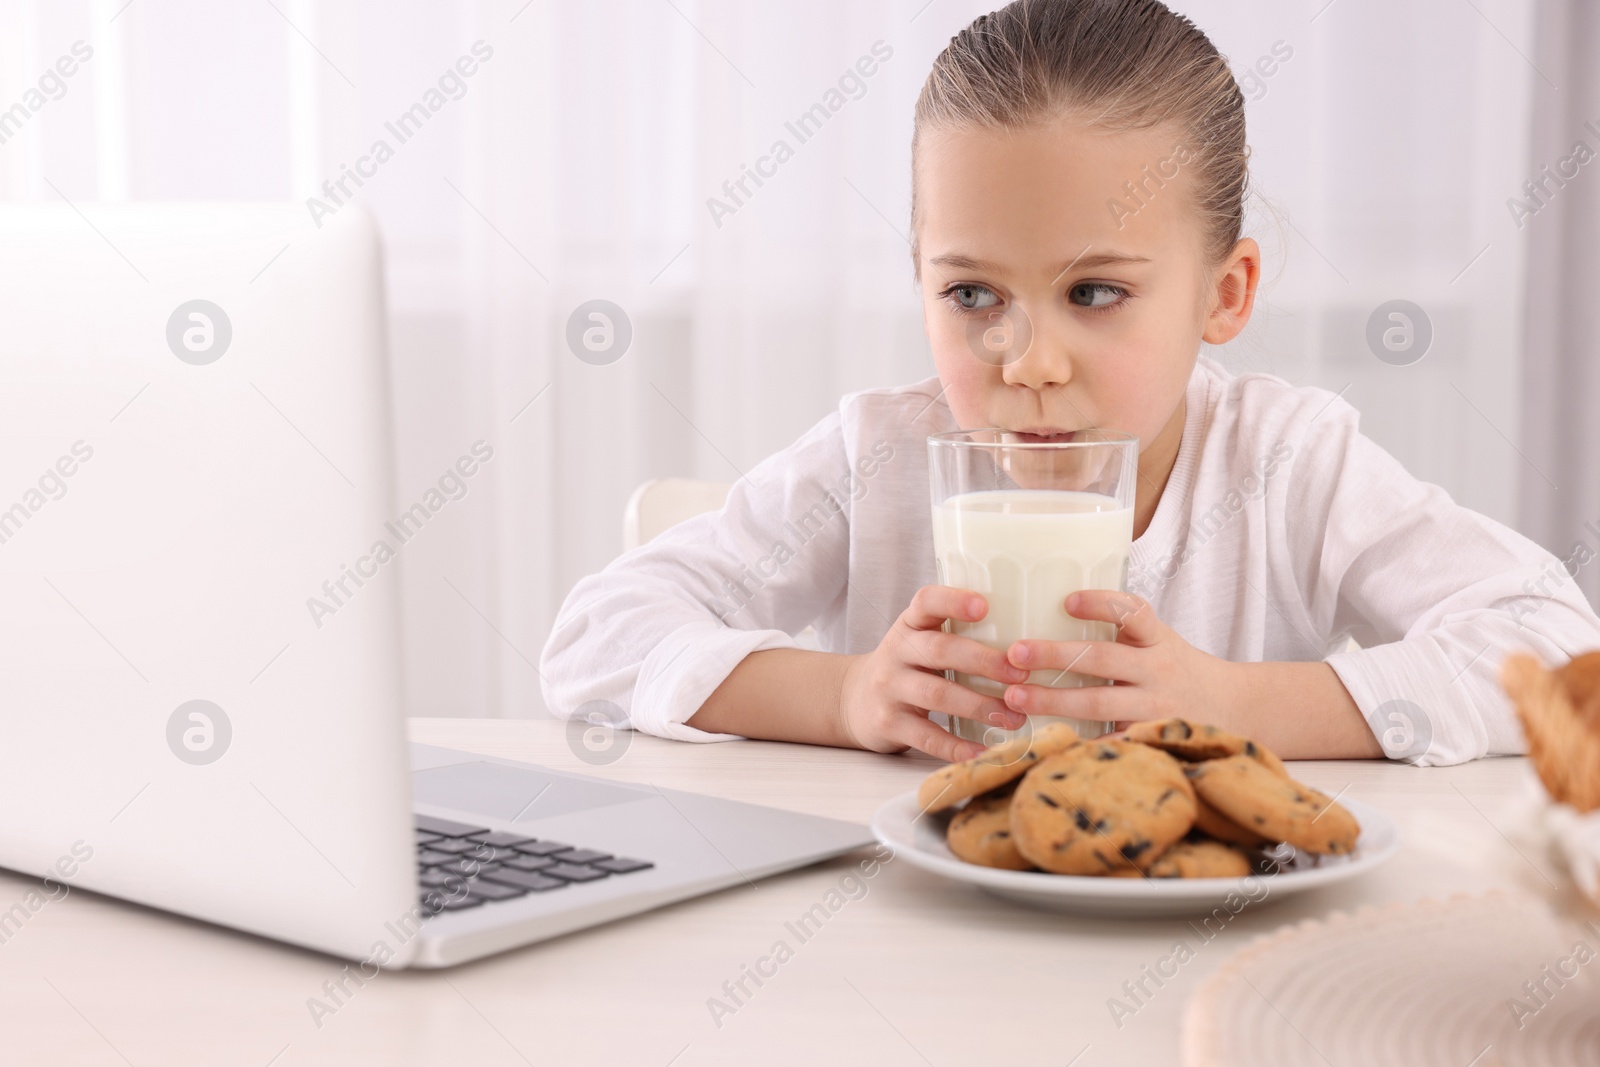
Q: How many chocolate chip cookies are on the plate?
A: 7